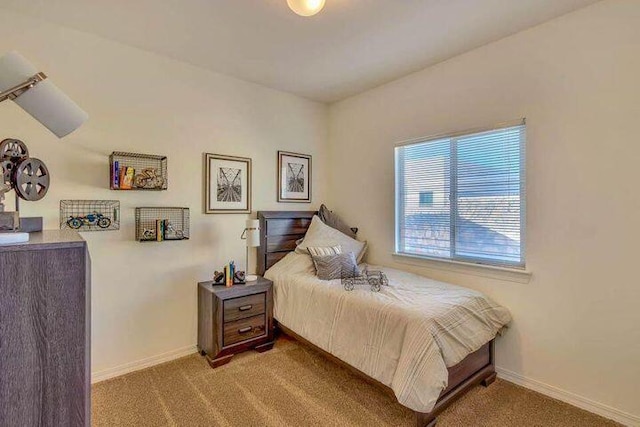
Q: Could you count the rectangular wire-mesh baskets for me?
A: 3